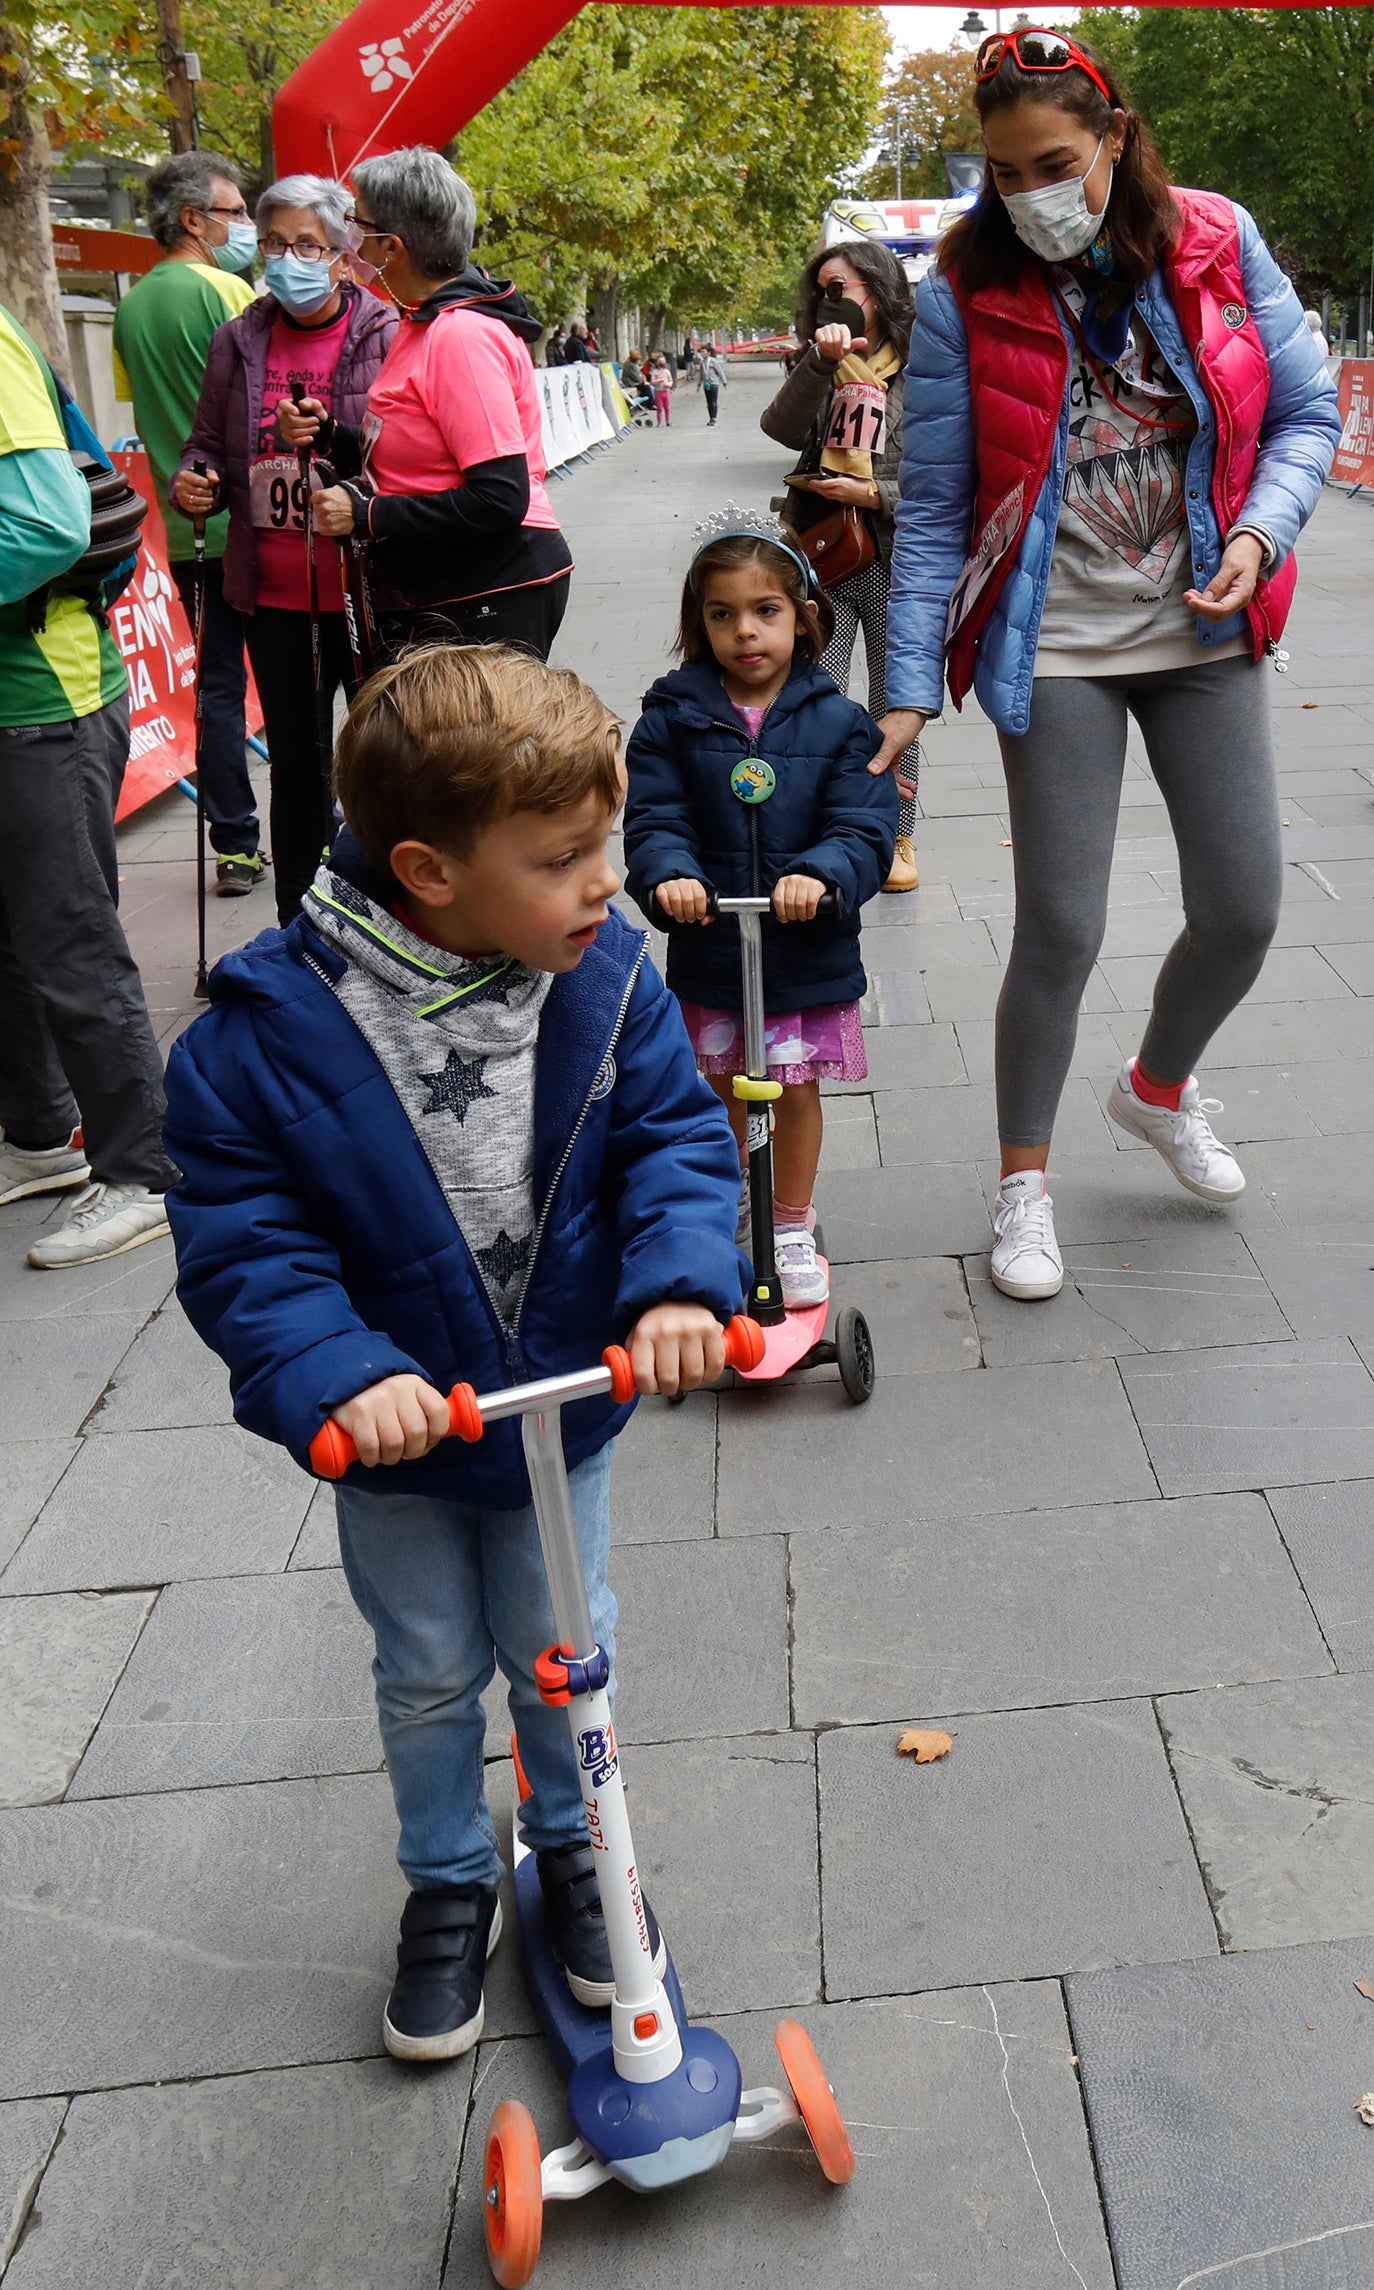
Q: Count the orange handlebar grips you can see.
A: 2